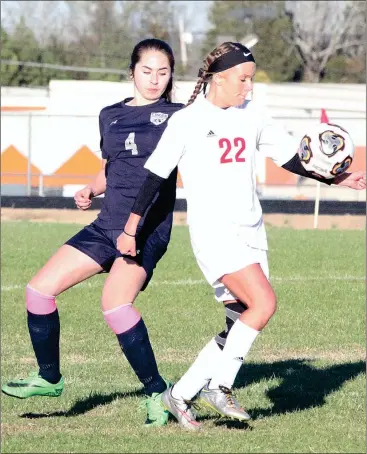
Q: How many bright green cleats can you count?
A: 2